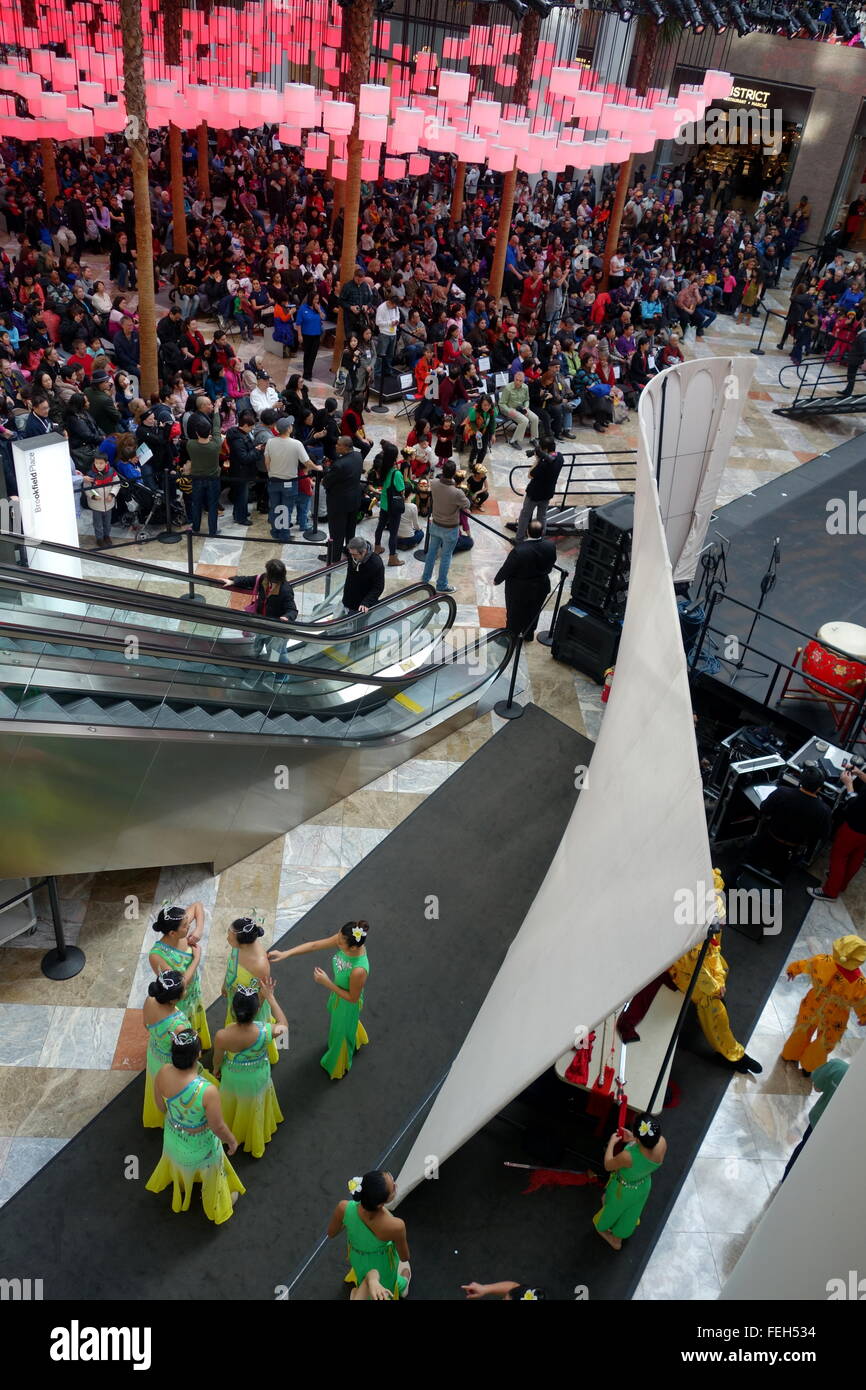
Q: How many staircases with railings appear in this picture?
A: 2